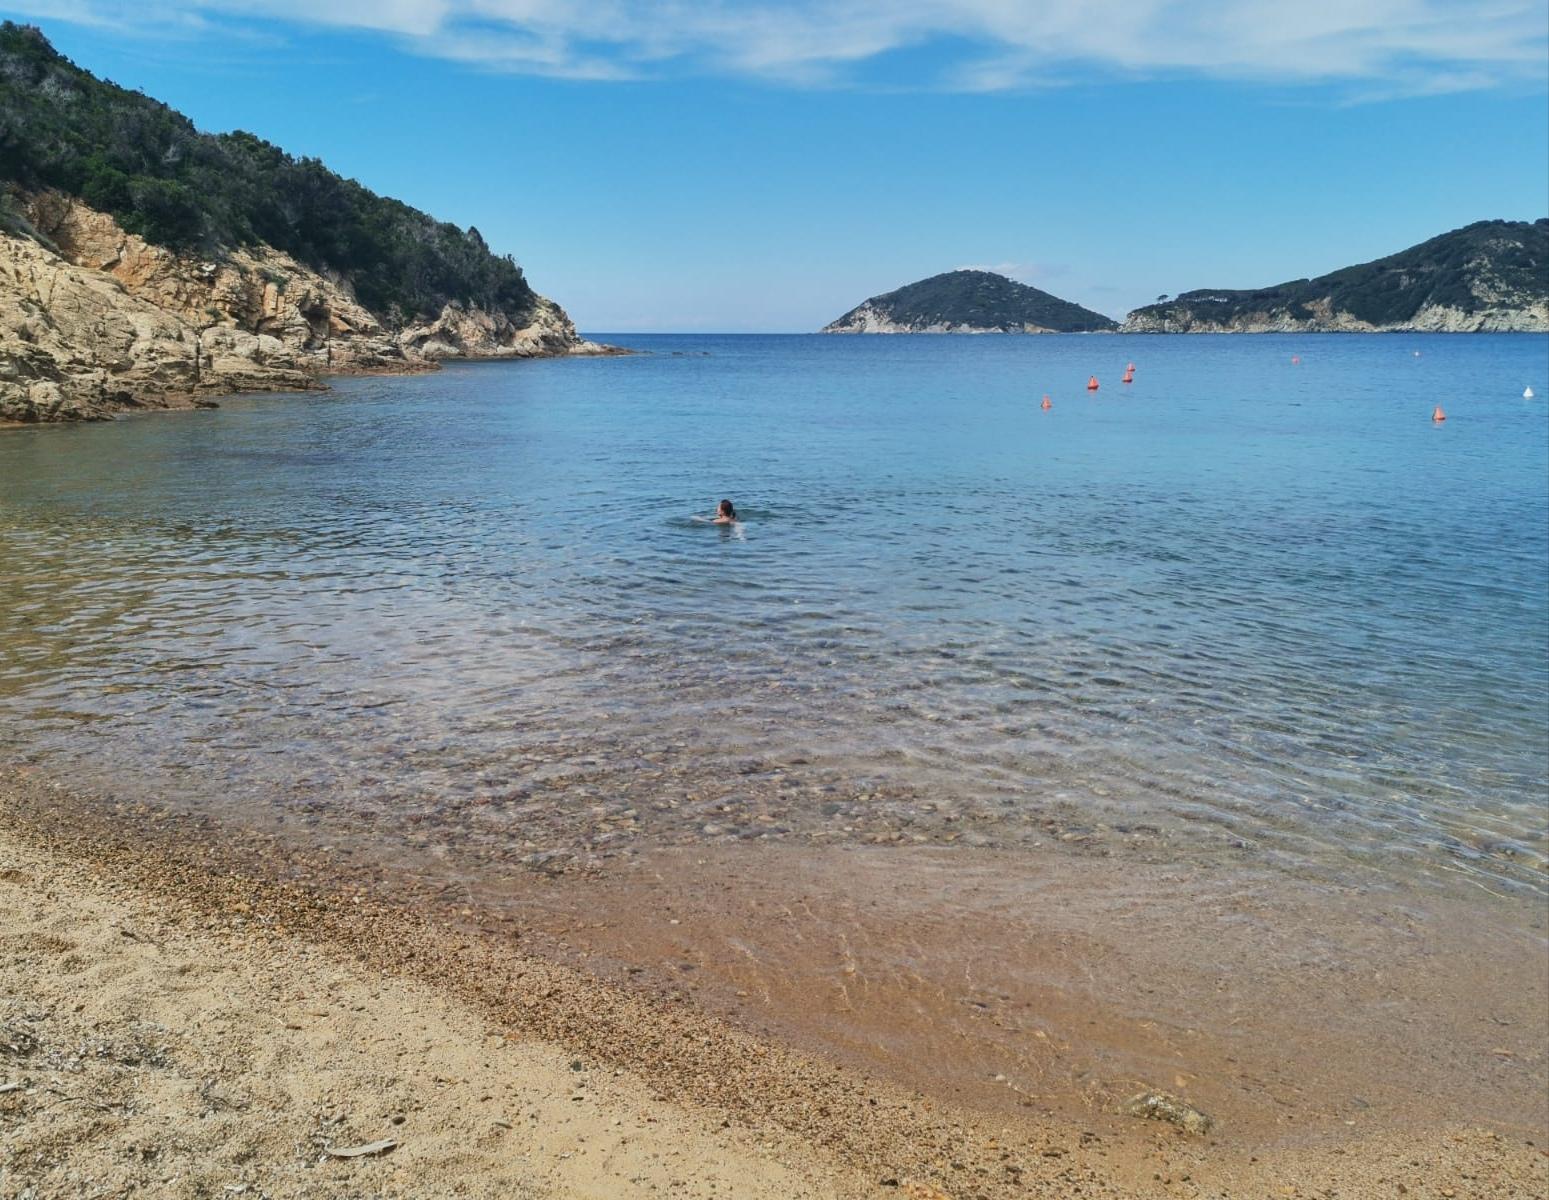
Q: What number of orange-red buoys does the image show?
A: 6